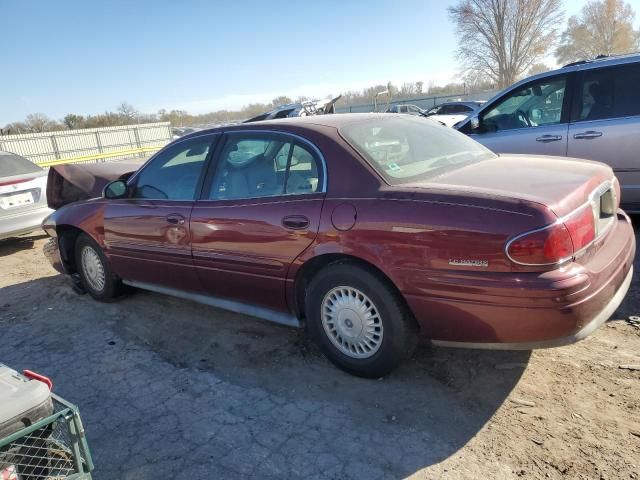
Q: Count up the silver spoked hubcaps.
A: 2